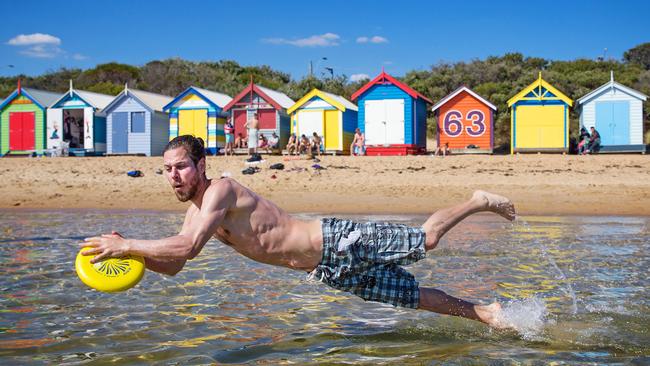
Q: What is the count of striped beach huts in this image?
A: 1